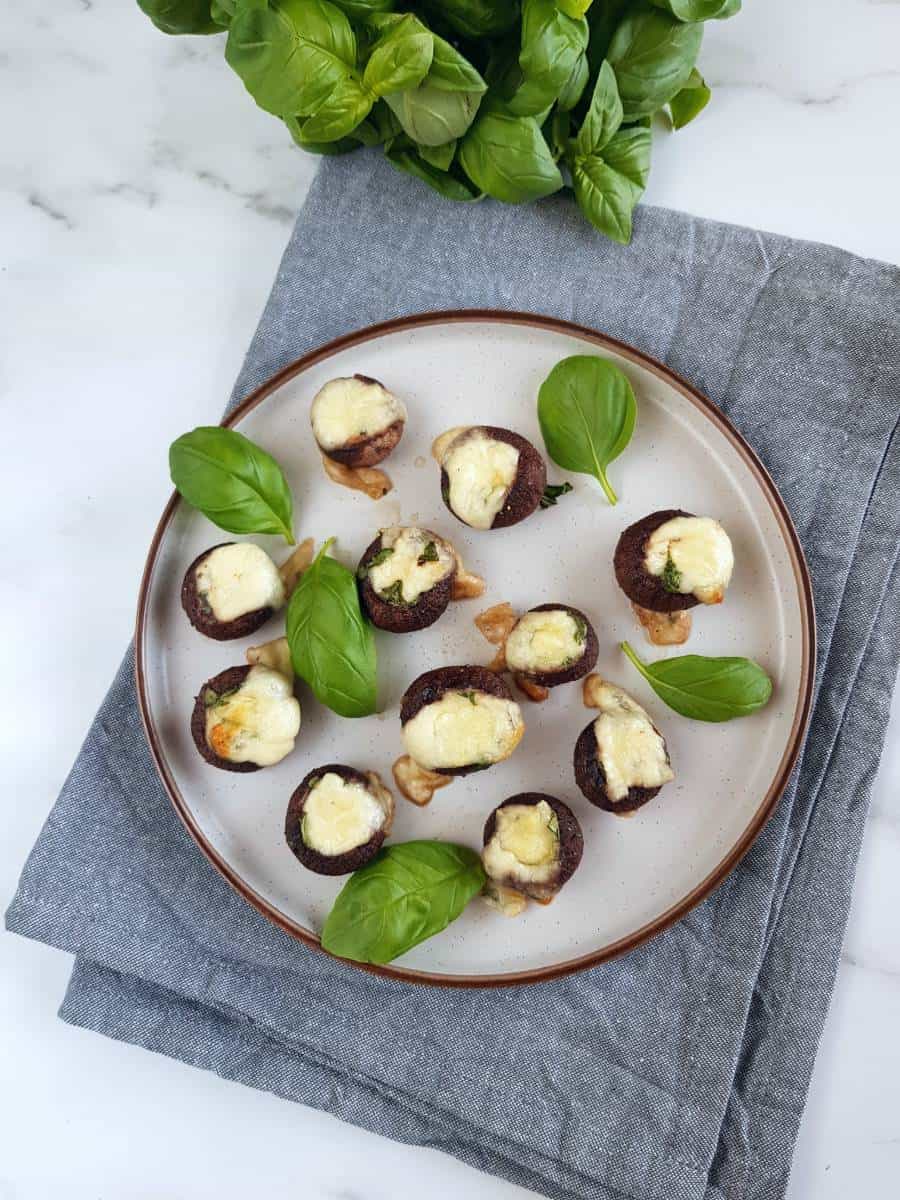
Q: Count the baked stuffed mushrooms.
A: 11